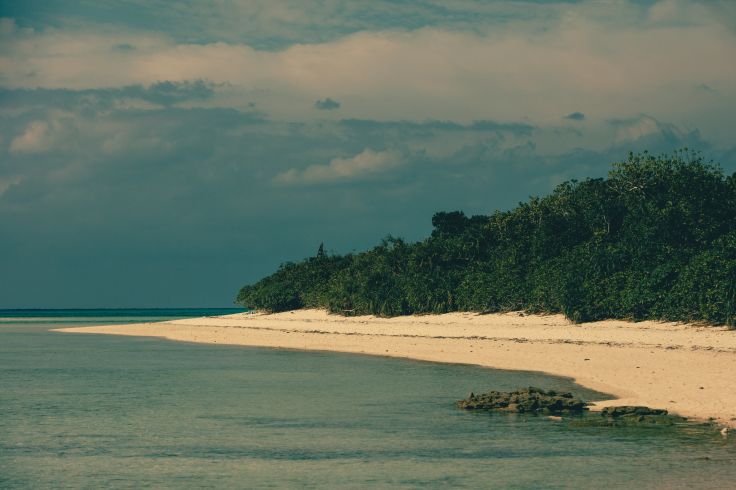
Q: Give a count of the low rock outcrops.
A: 2